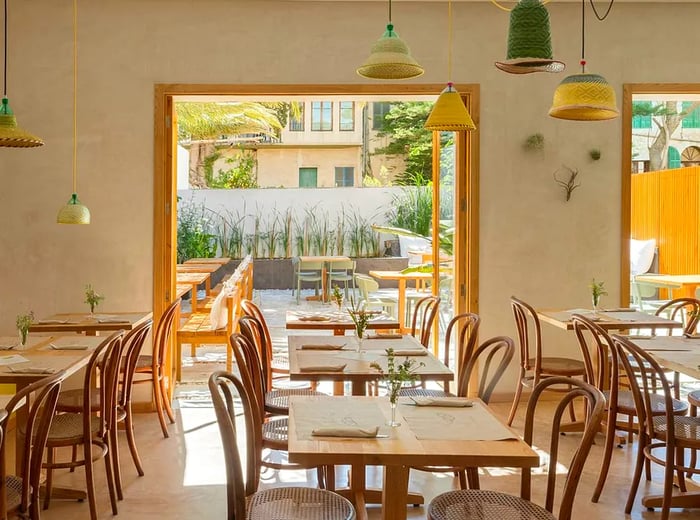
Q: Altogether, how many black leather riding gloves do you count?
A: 0